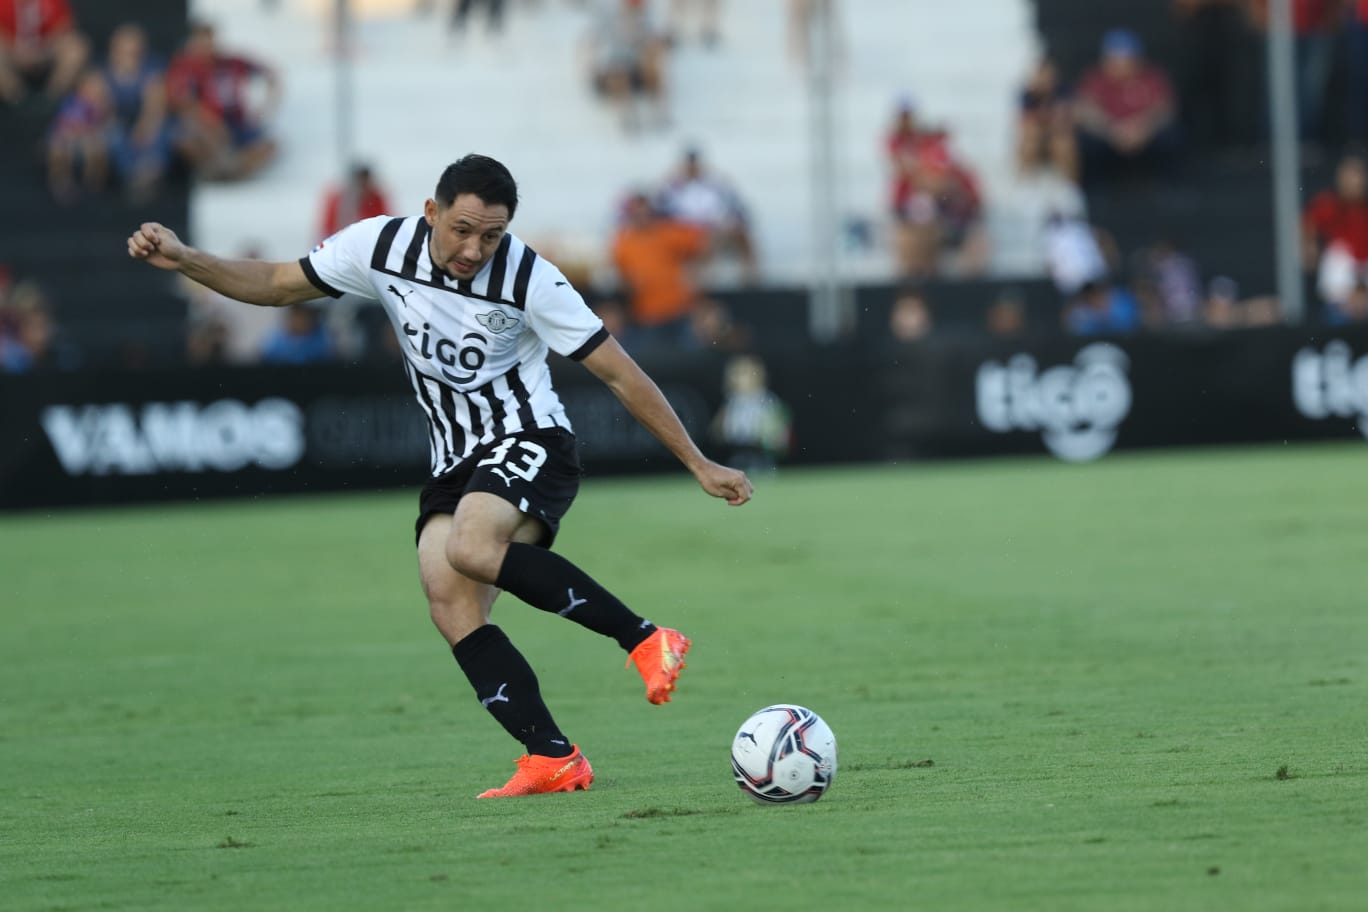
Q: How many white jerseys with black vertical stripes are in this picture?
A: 1